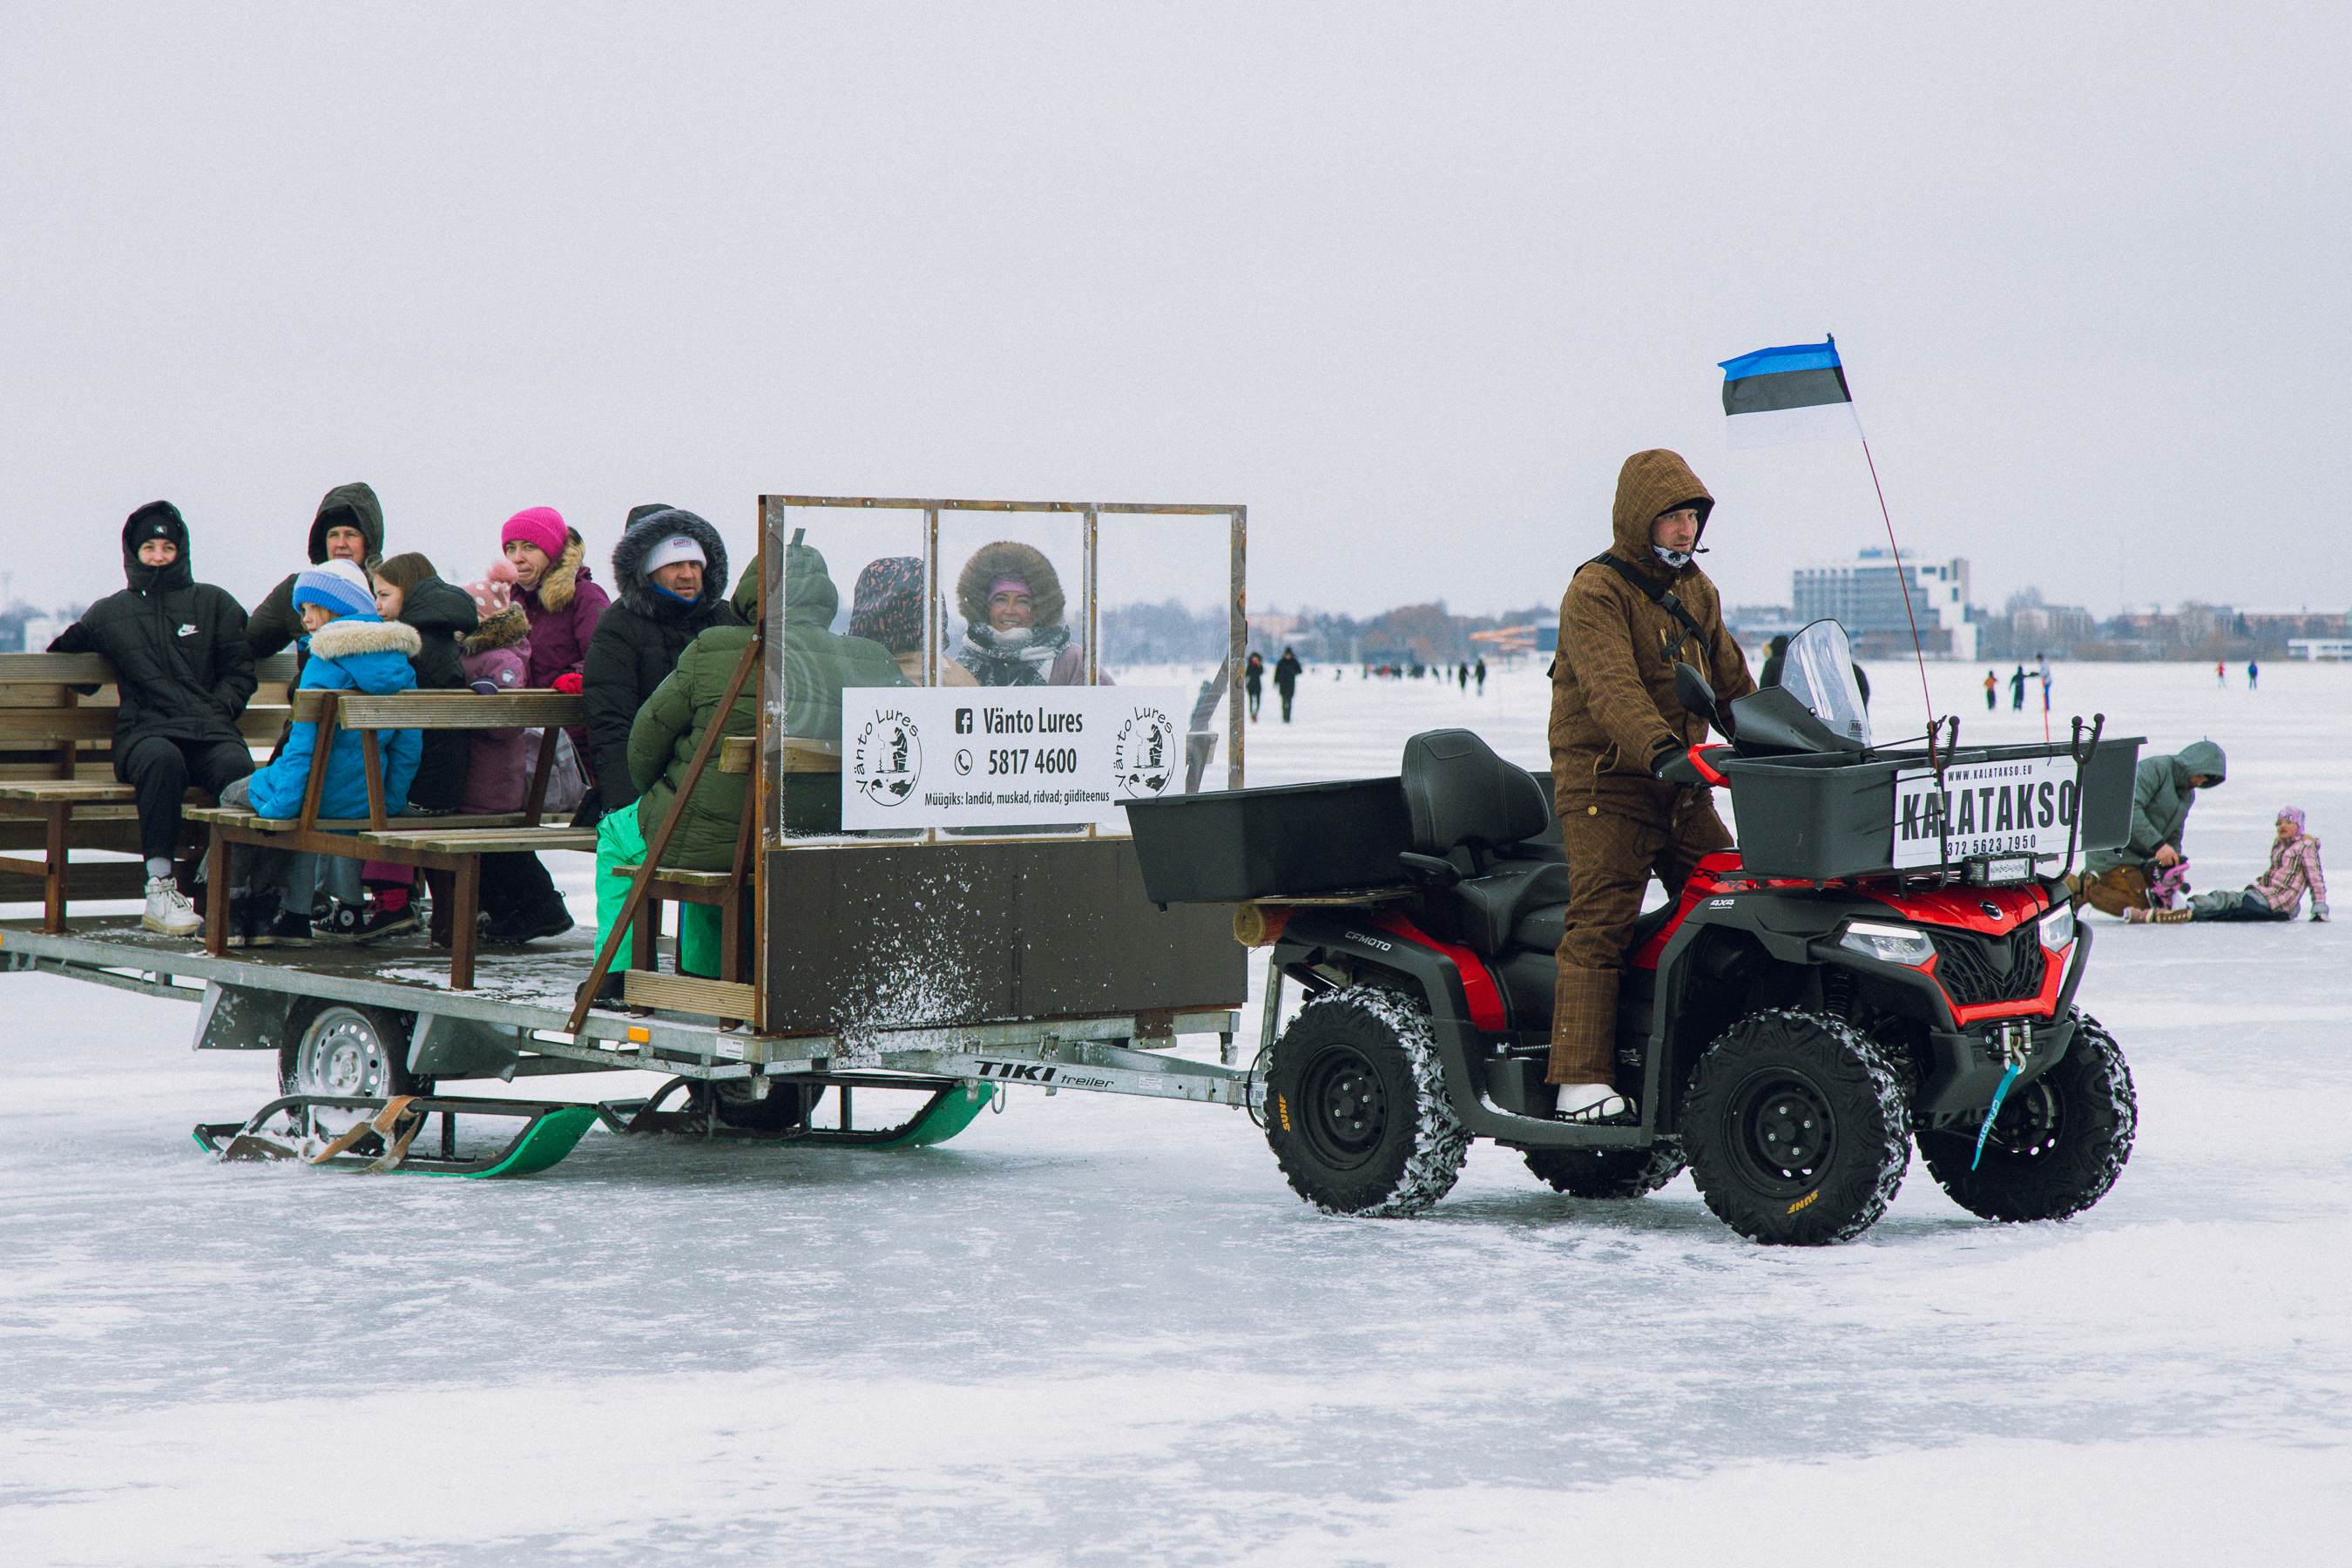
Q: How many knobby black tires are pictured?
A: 4